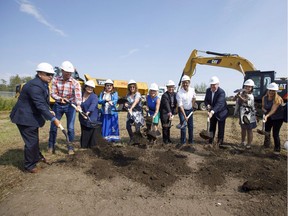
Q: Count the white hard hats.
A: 11